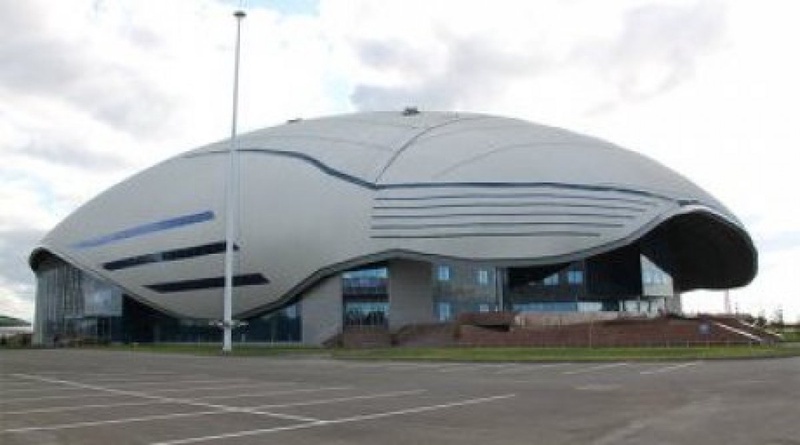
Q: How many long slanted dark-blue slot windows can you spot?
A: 3